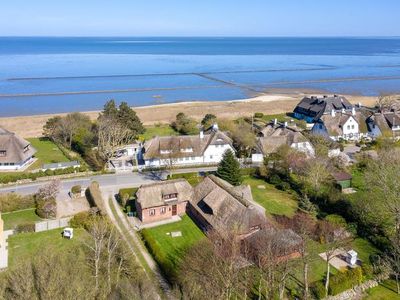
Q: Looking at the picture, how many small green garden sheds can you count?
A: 1